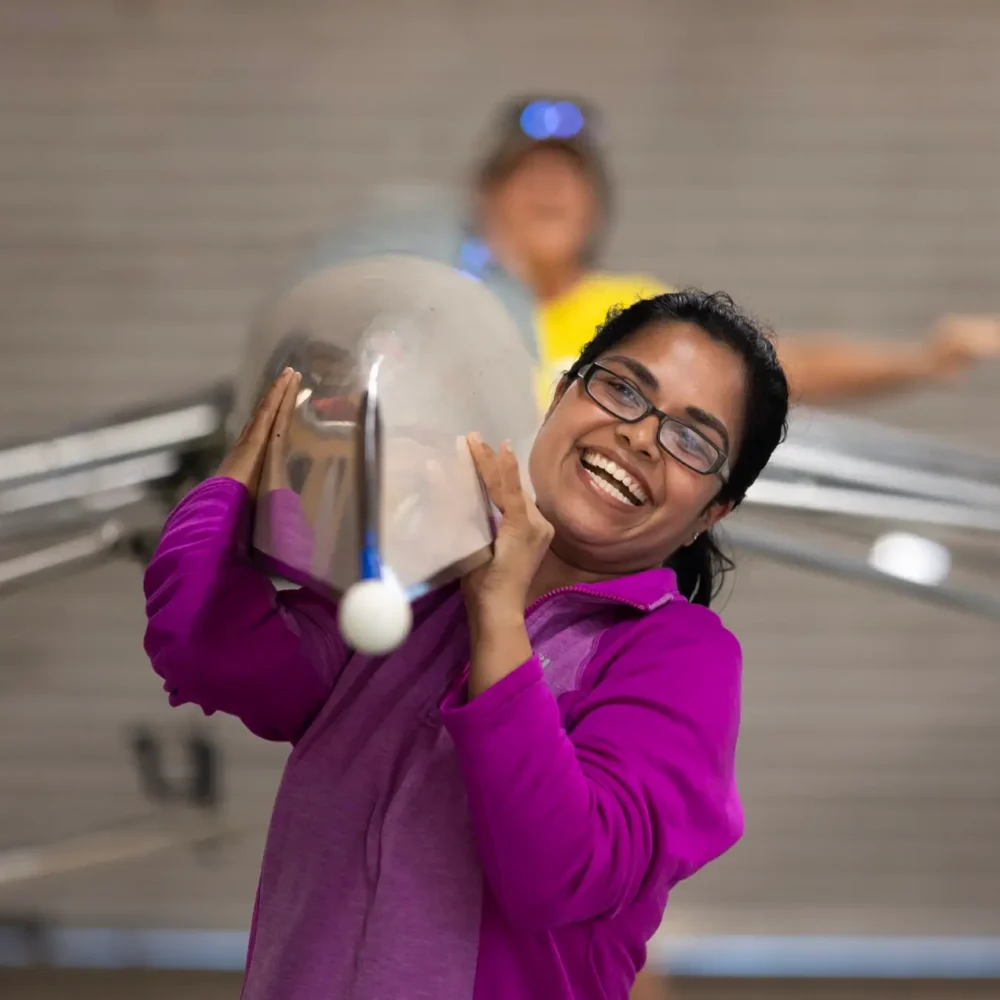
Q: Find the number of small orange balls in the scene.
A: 0